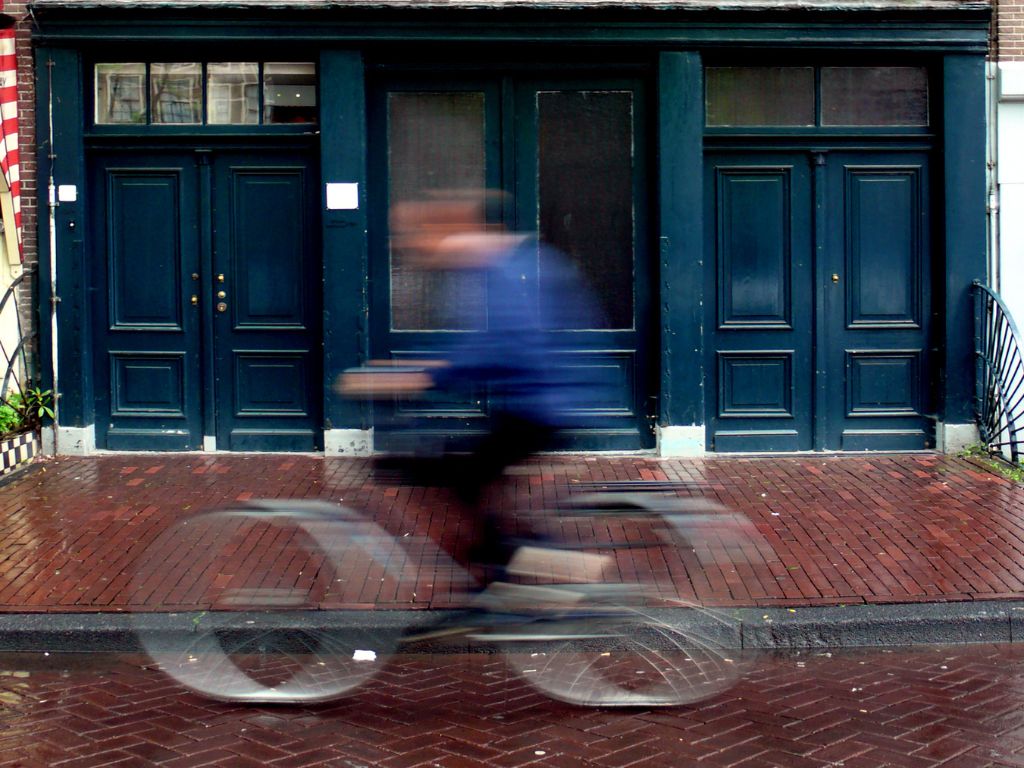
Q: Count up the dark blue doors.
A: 6